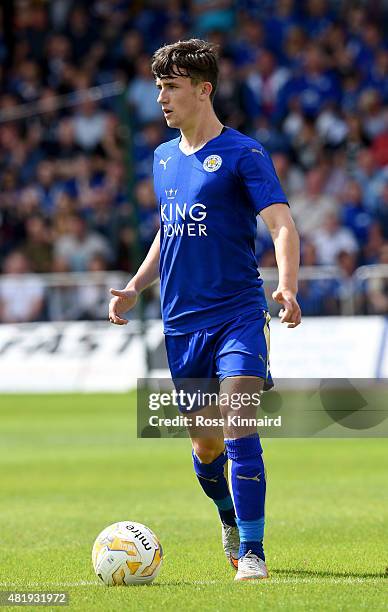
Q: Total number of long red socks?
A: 0